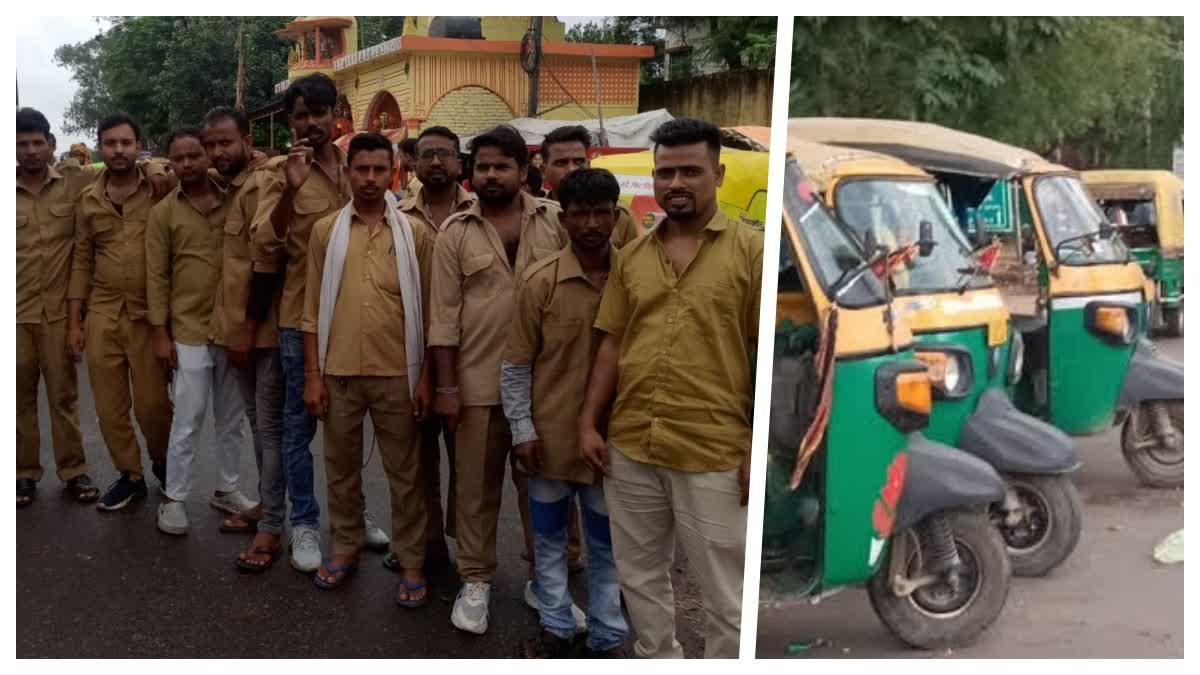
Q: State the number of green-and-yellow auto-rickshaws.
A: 4